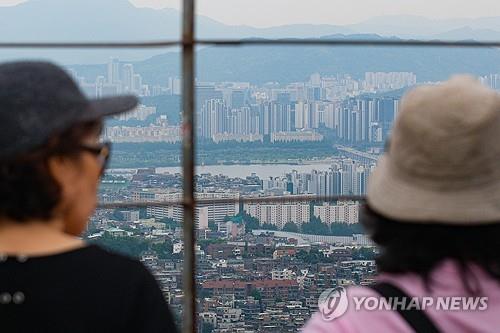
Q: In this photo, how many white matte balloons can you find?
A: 0